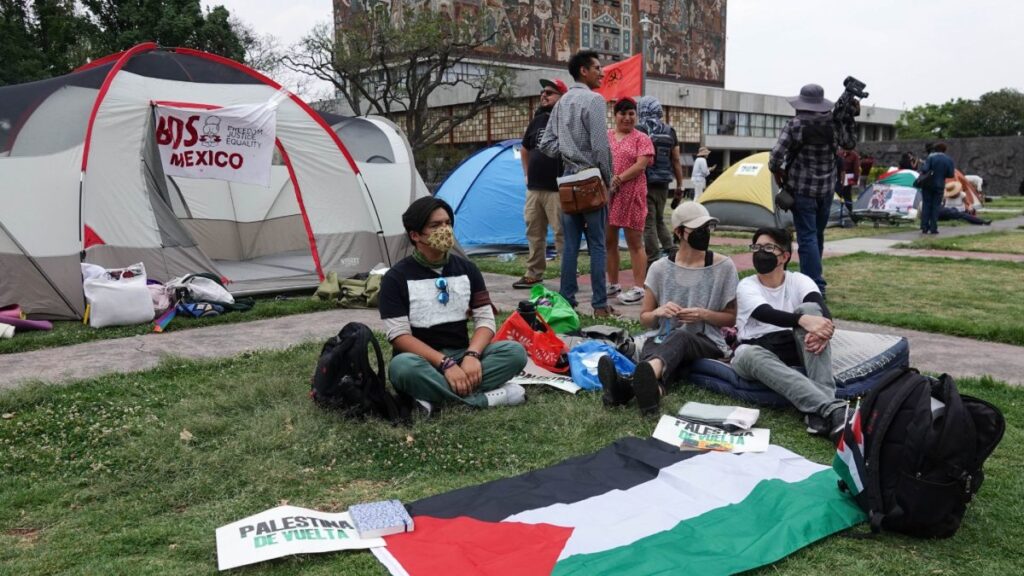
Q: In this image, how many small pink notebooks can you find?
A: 0